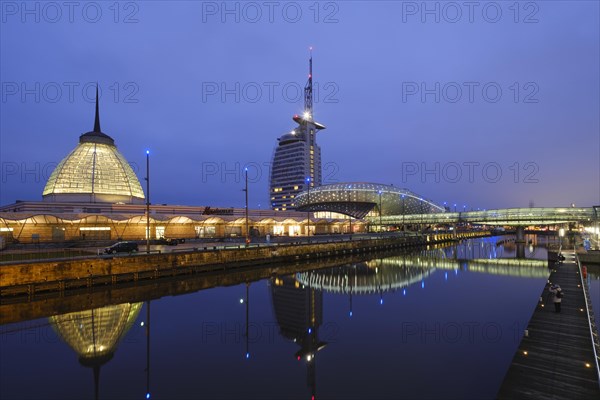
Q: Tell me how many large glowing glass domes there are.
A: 1